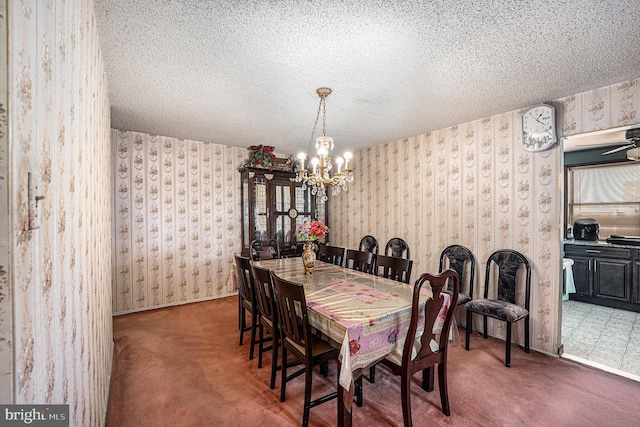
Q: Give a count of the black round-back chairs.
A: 4